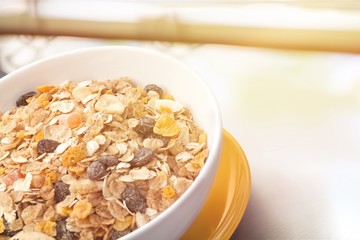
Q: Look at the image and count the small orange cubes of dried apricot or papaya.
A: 2